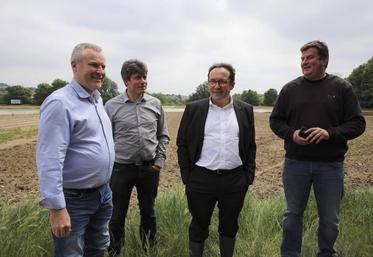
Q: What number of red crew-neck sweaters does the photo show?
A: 0